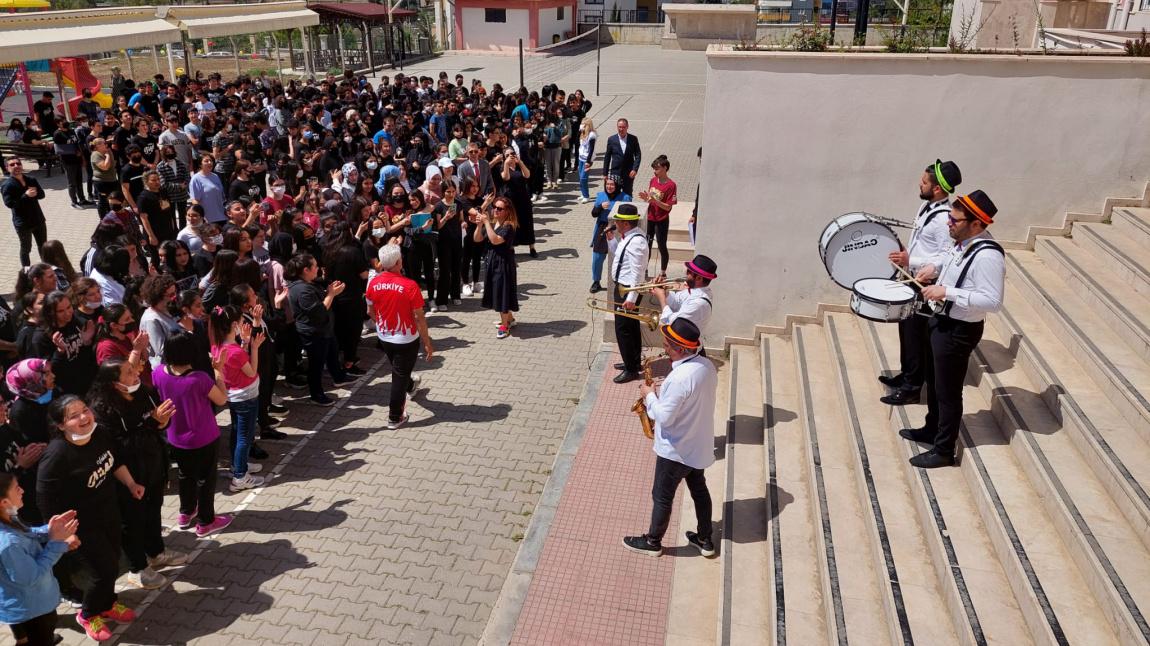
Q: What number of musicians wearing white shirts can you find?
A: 5